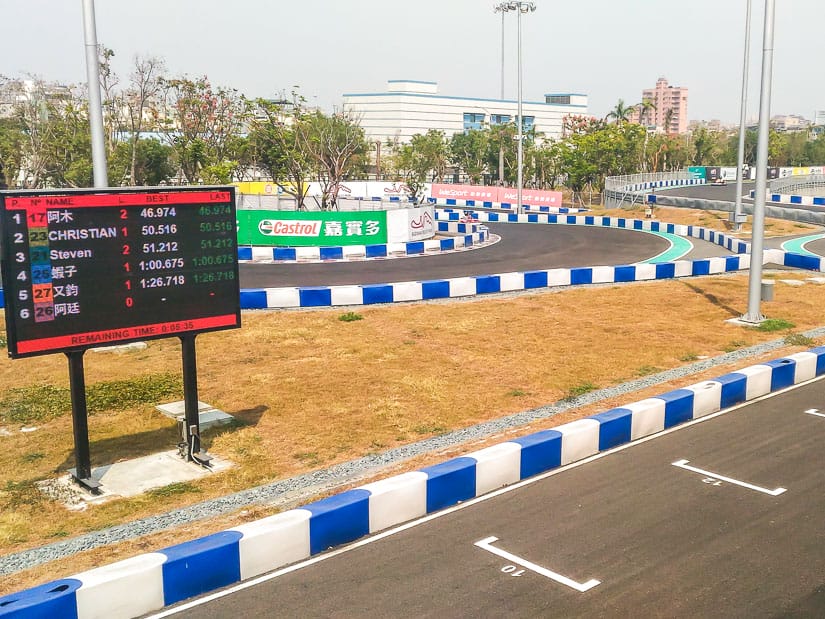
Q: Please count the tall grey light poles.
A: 5